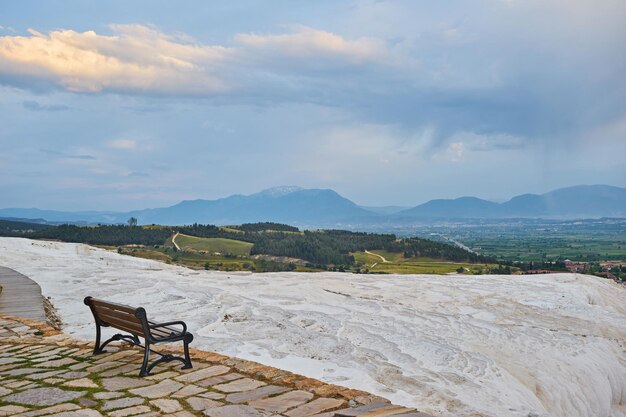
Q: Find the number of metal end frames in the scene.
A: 2